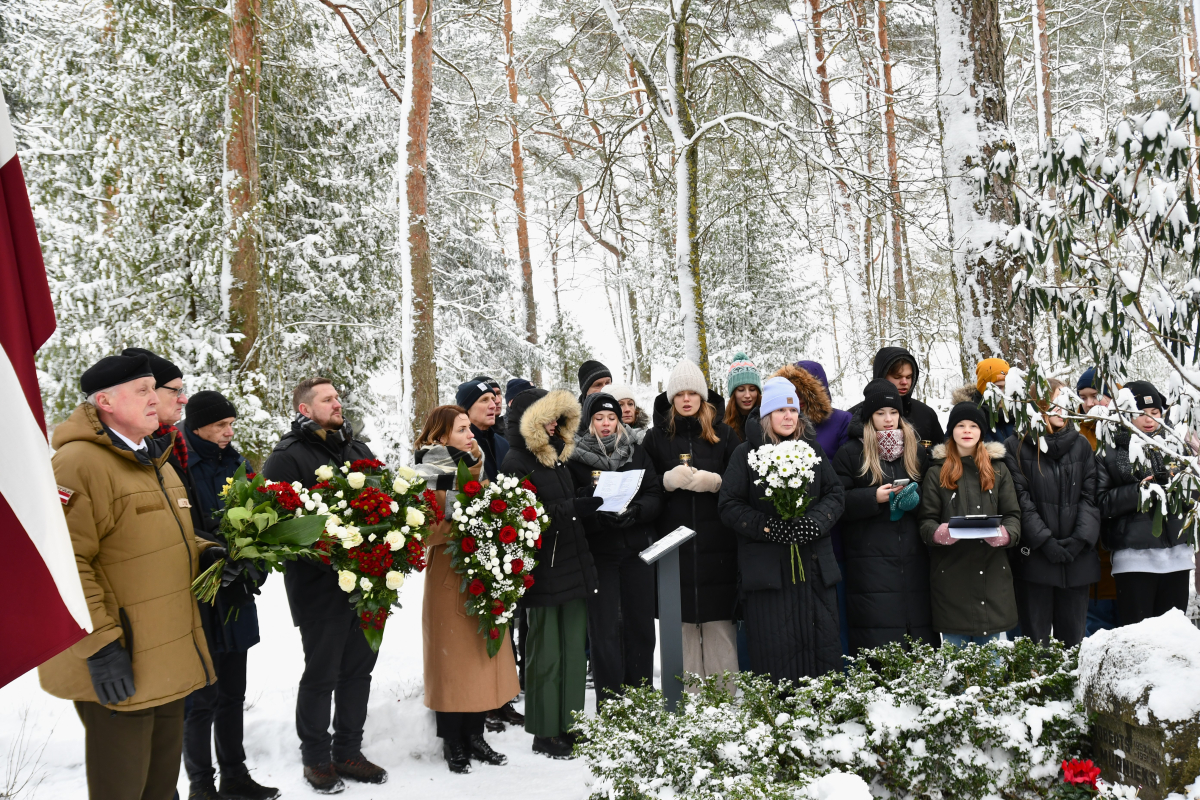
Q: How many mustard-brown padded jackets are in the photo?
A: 1